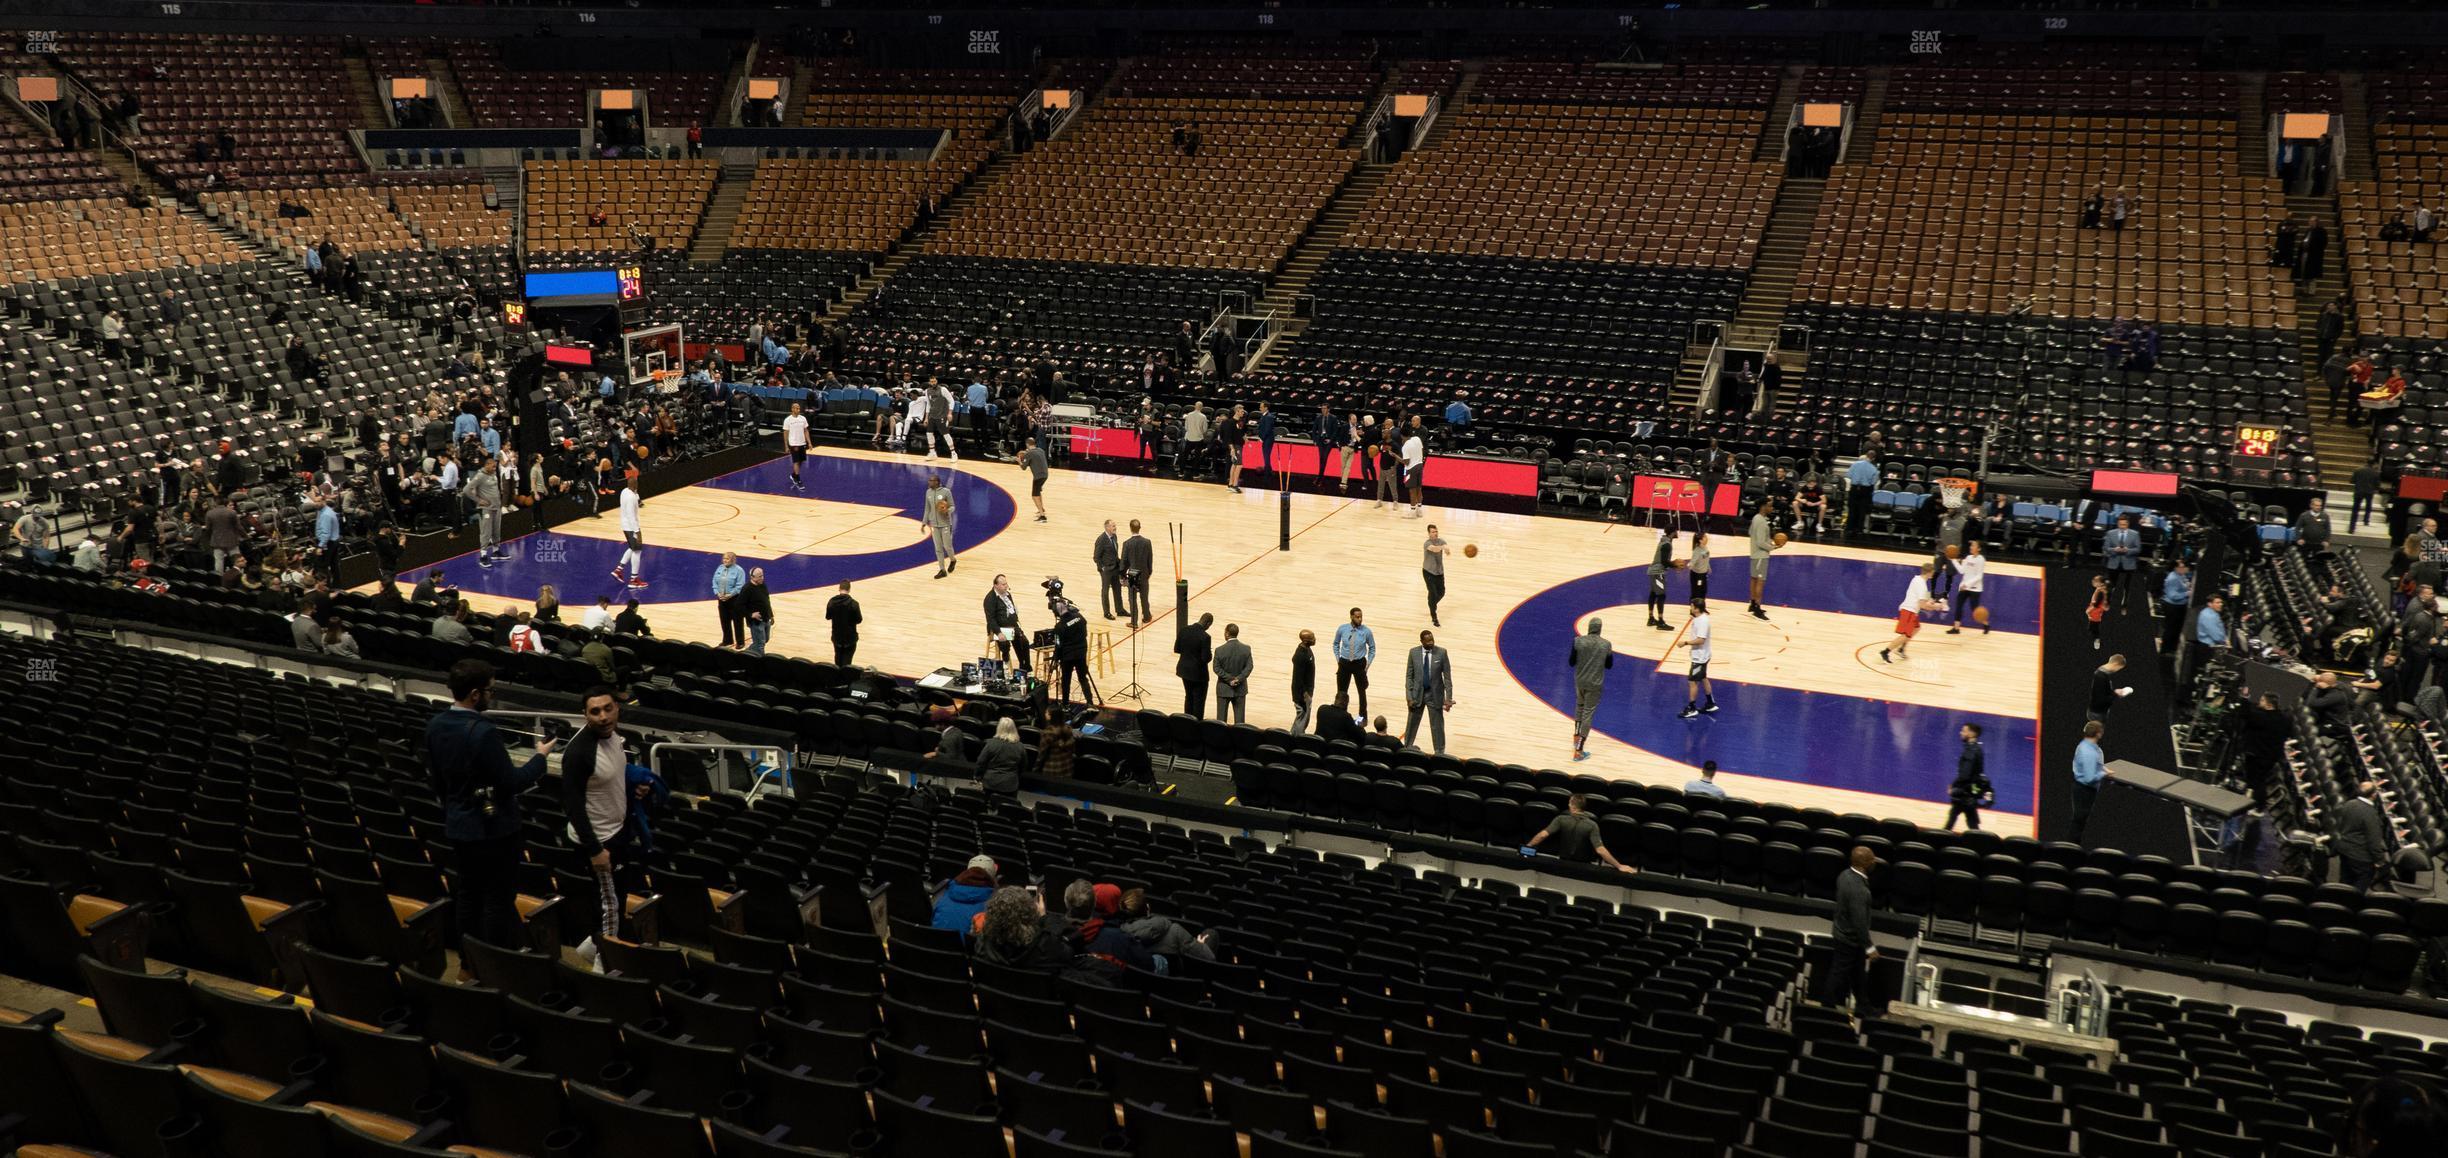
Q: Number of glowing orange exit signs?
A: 8